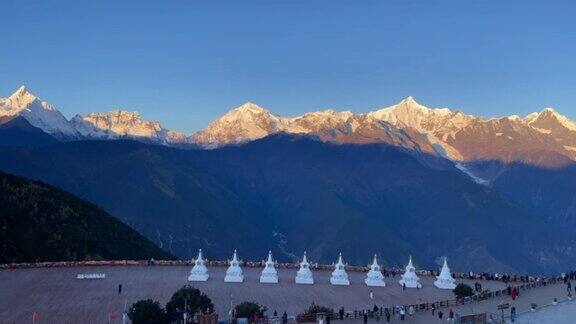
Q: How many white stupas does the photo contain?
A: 8